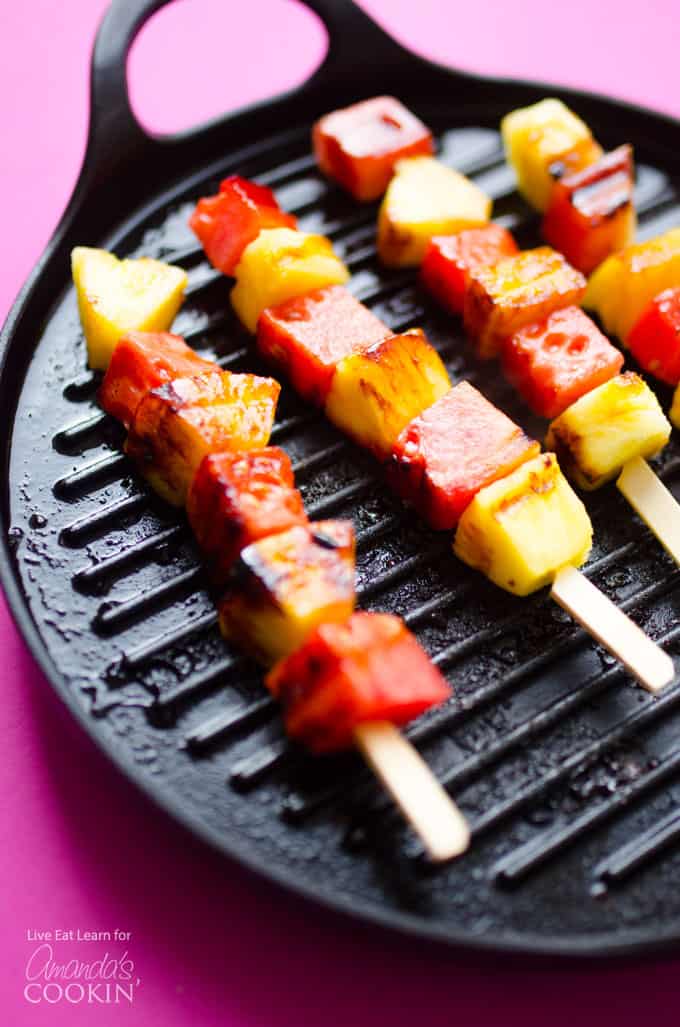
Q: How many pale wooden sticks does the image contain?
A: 3